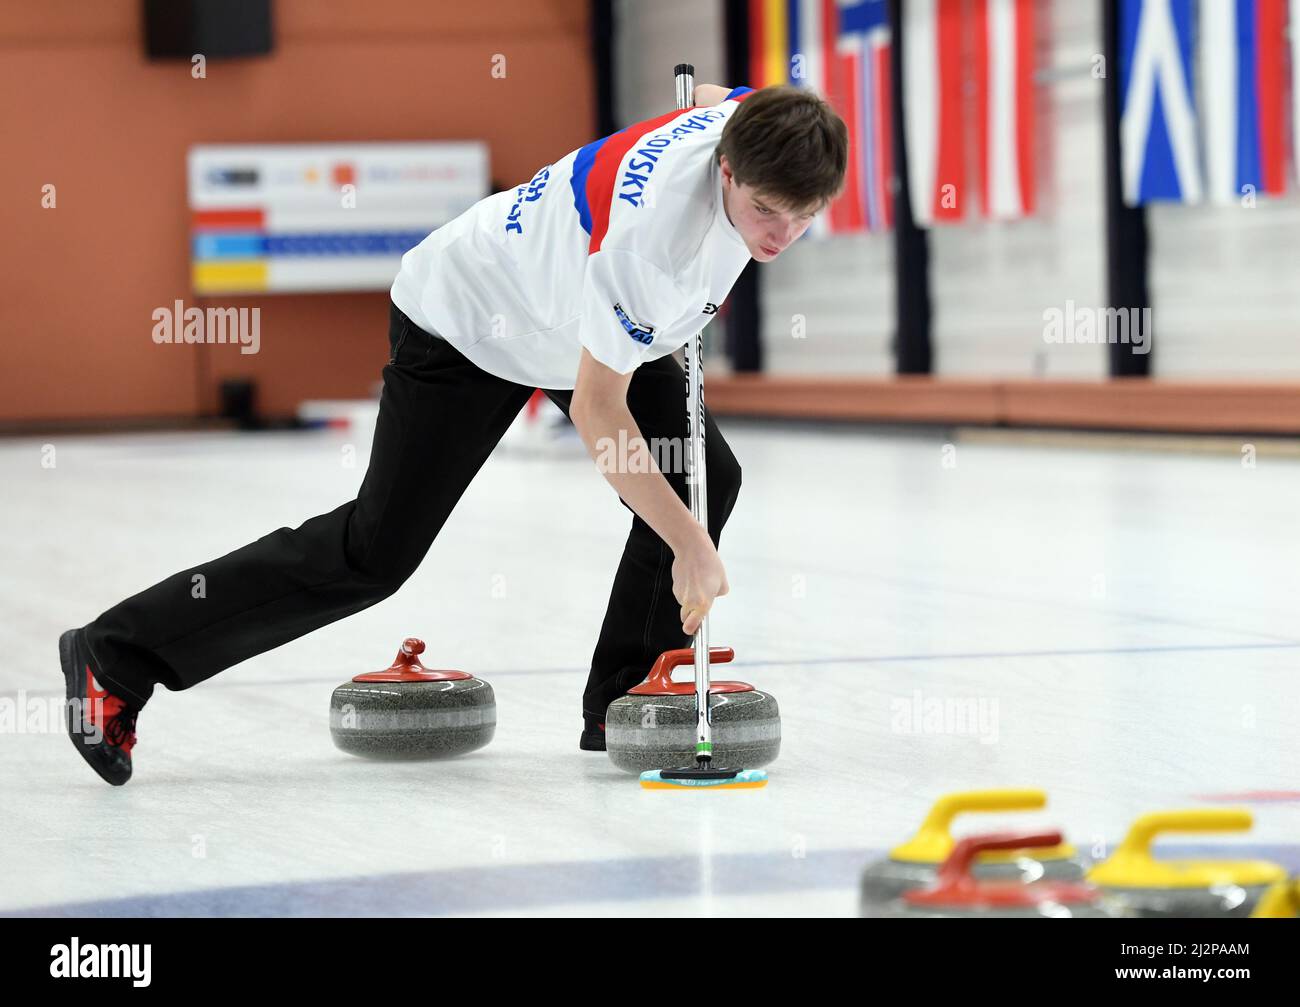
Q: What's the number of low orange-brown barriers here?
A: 1